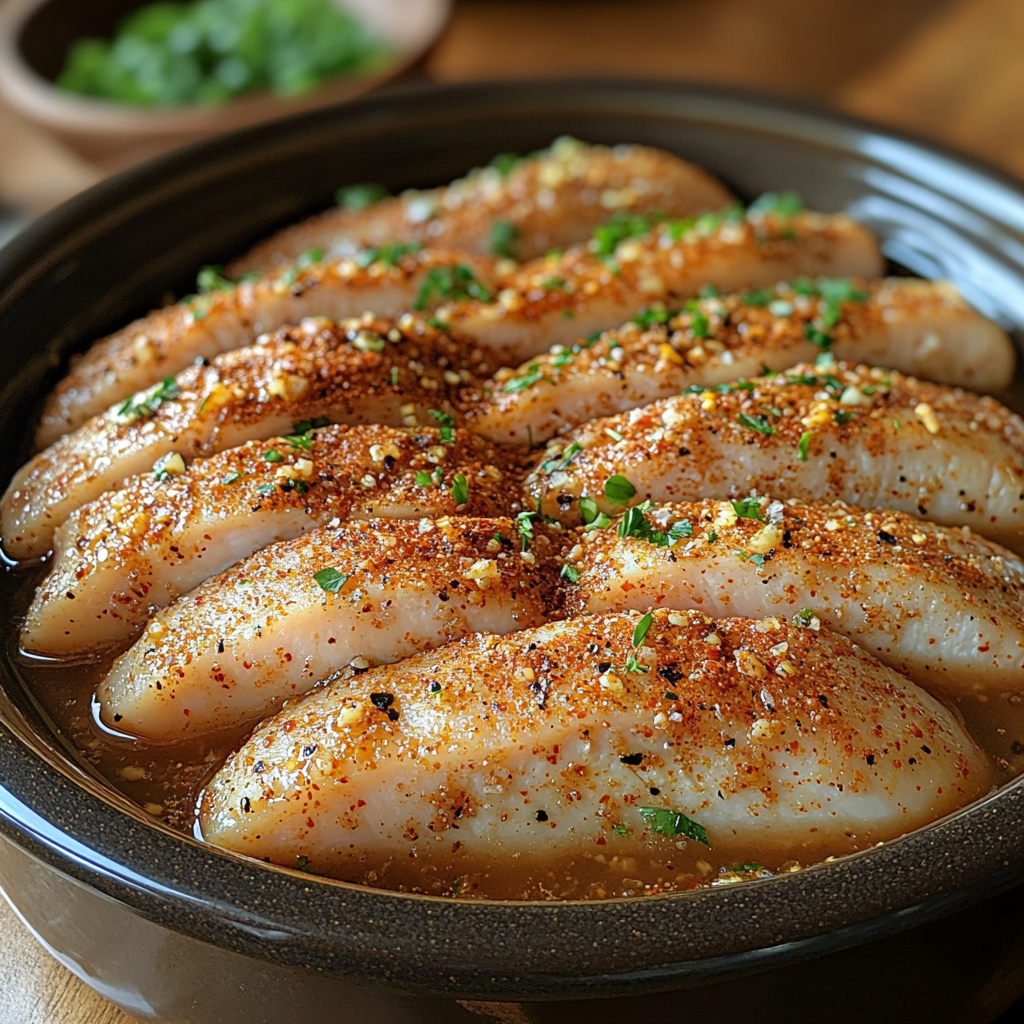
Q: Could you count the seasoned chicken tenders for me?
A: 10